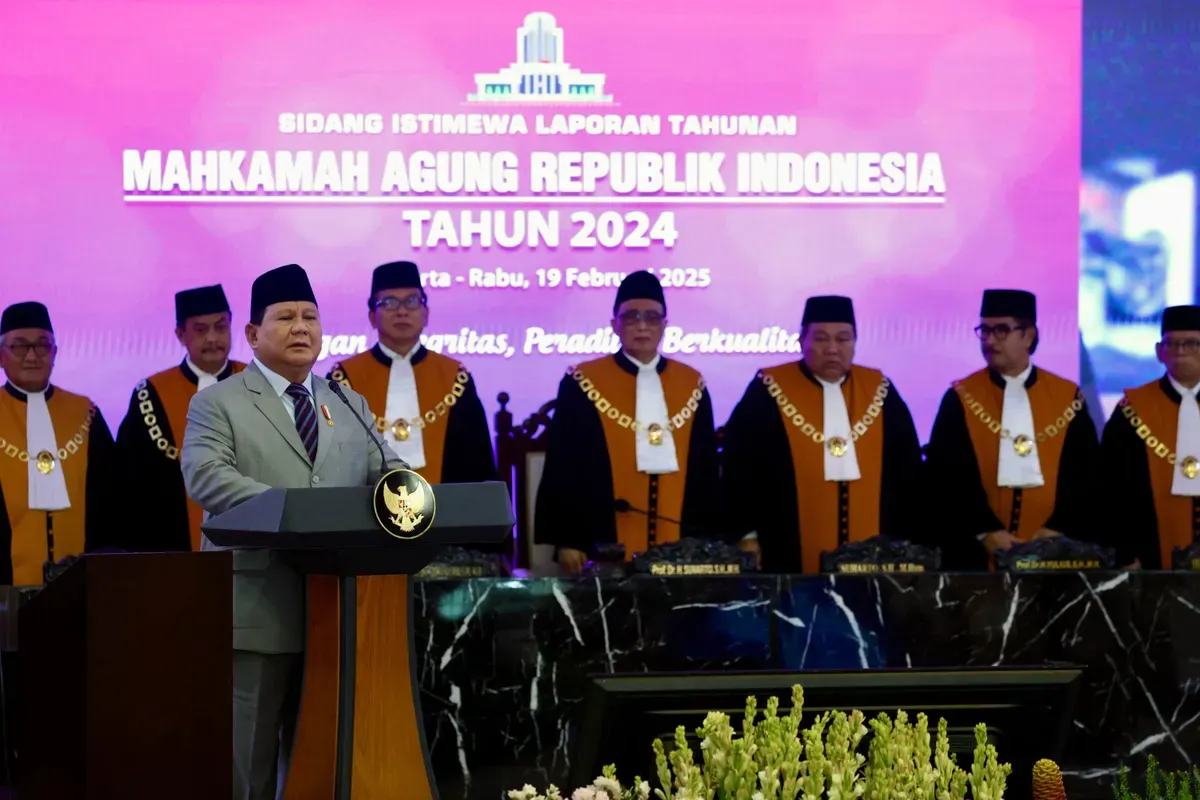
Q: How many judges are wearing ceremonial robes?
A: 7